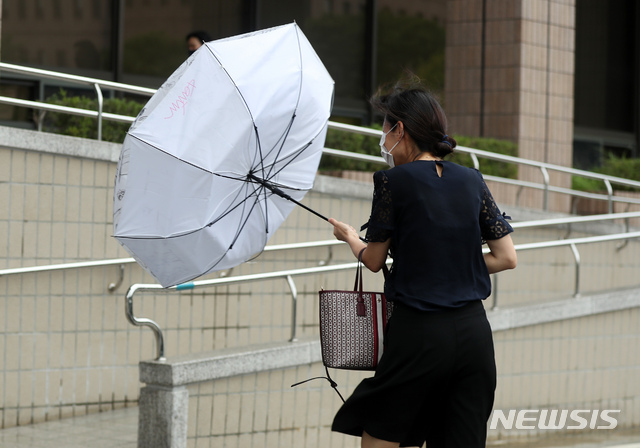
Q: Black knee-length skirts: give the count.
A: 1